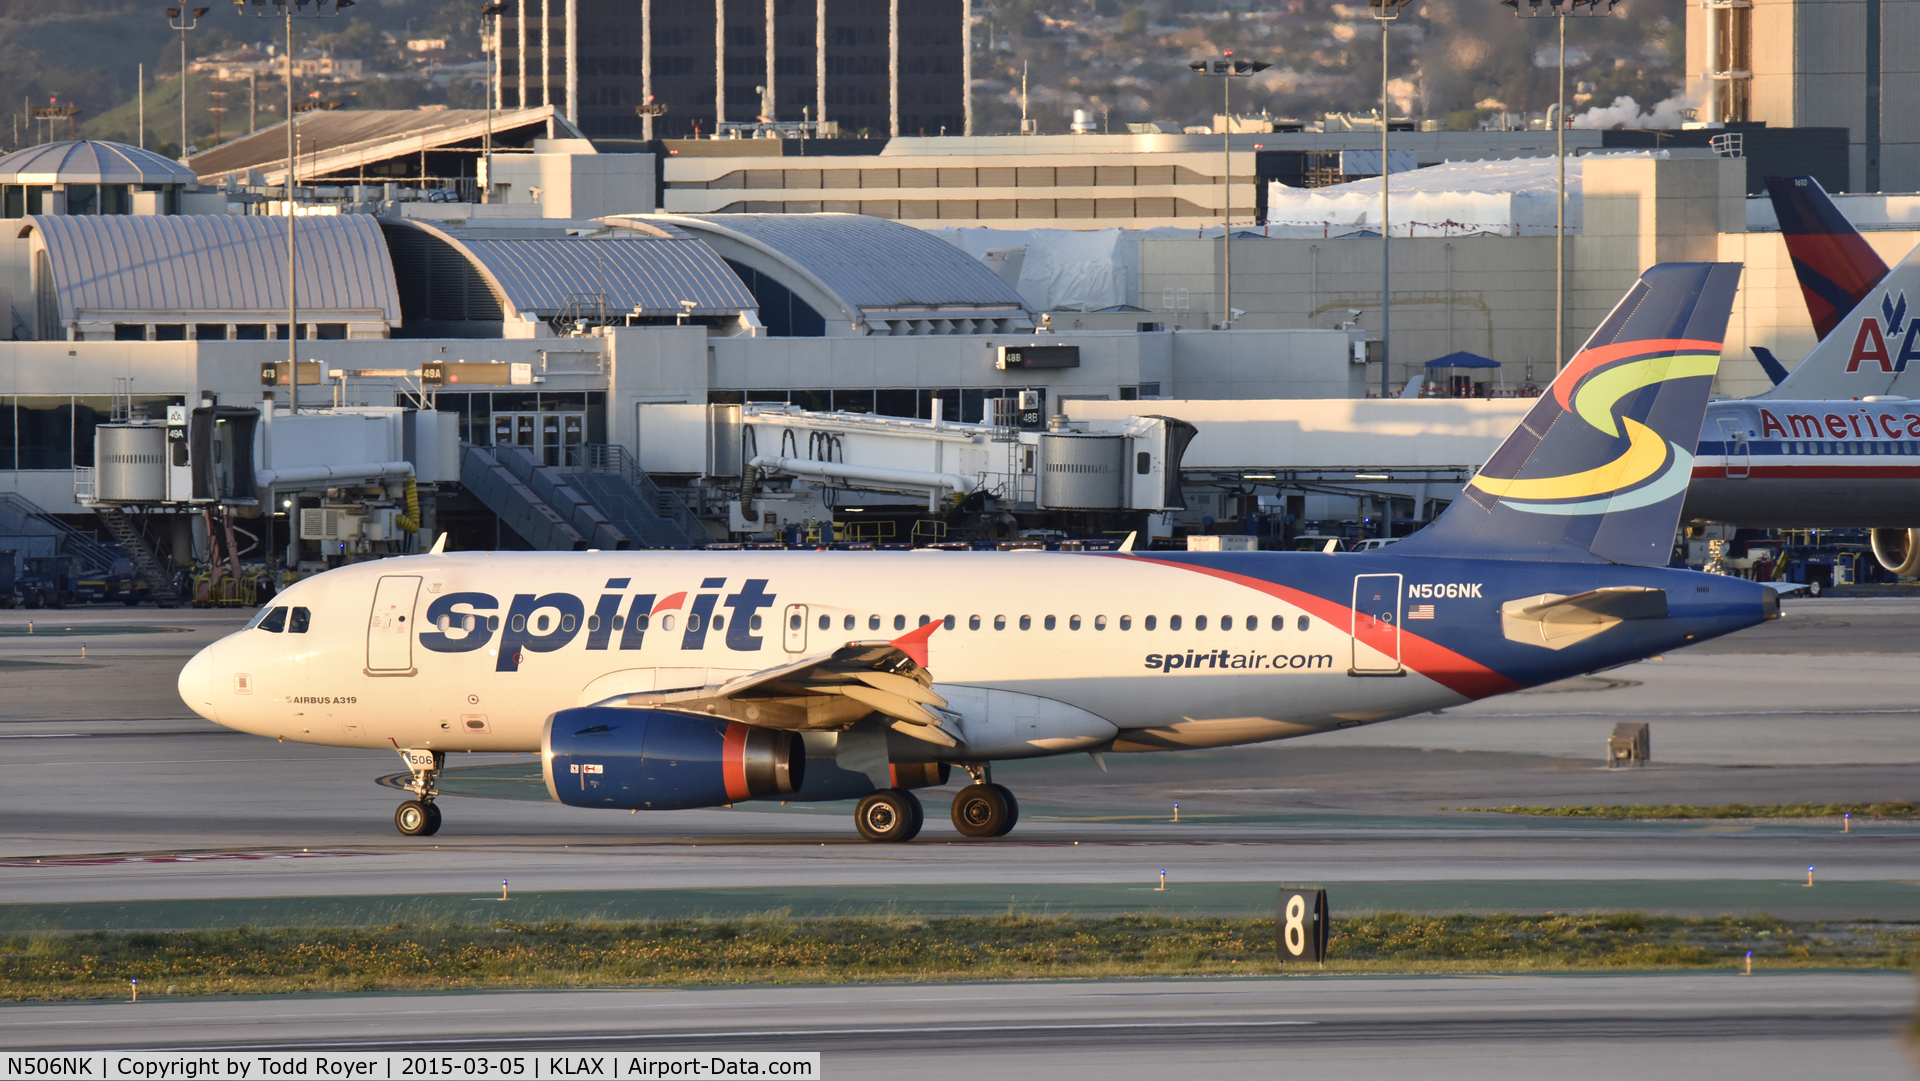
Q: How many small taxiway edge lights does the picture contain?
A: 9